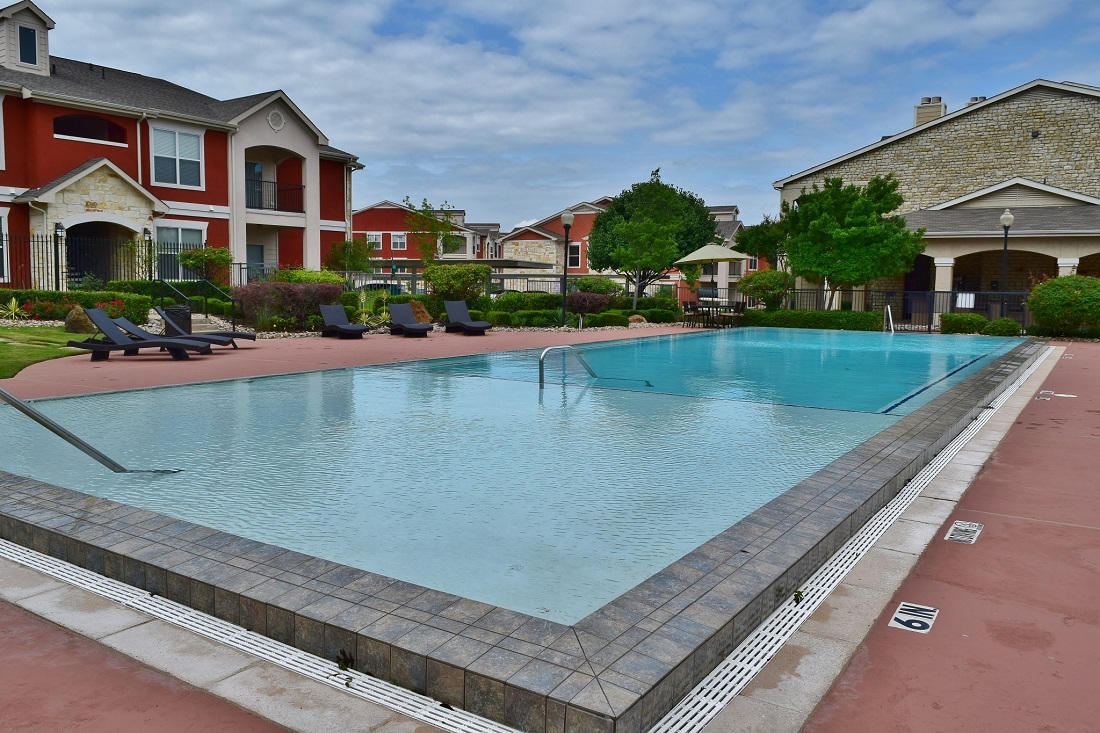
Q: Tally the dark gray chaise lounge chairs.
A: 6